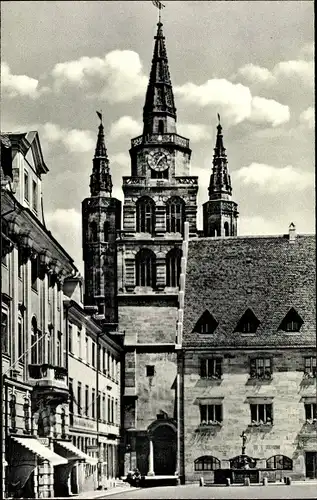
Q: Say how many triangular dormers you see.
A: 3